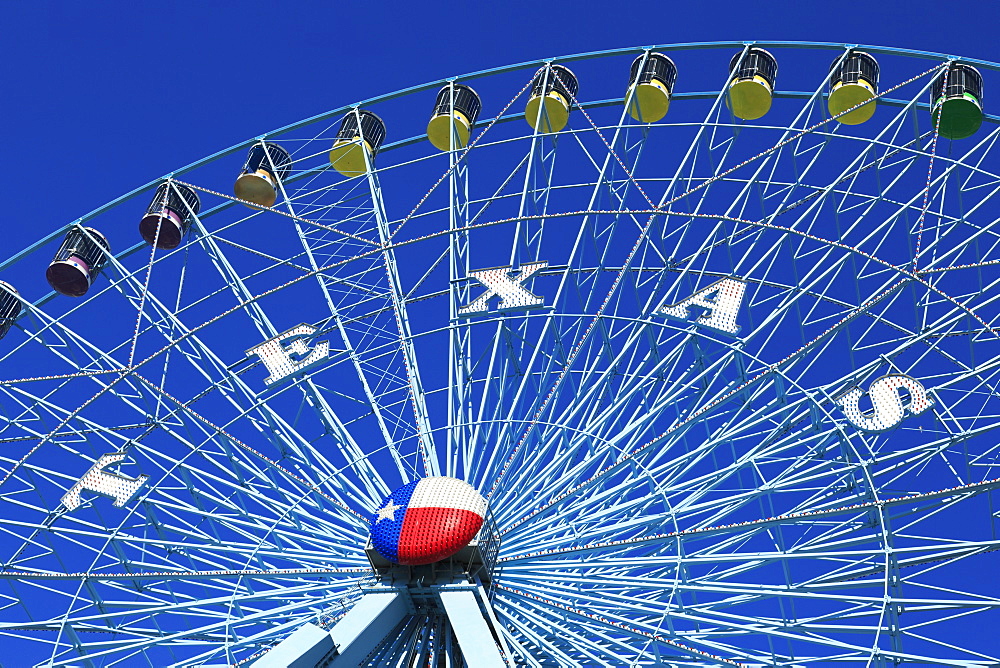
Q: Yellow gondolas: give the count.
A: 6